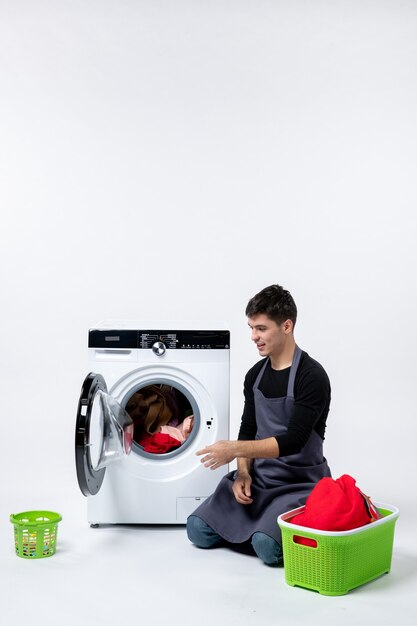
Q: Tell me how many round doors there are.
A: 1